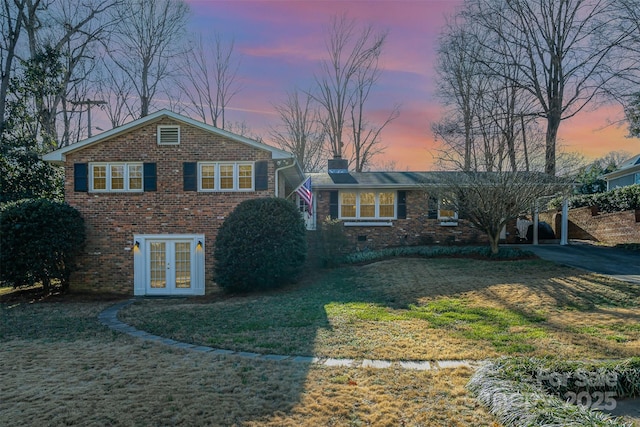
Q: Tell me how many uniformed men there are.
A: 0